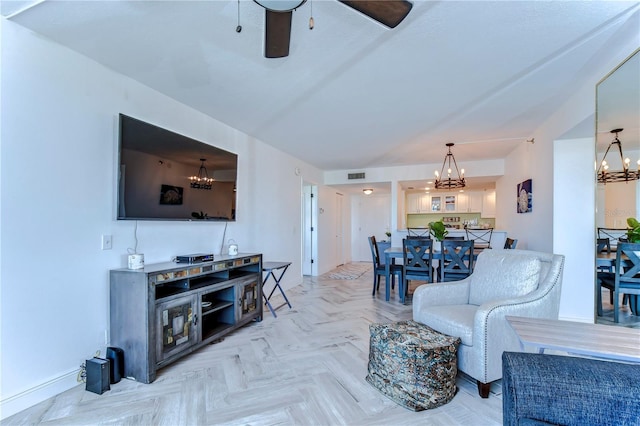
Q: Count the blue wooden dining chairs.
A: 6